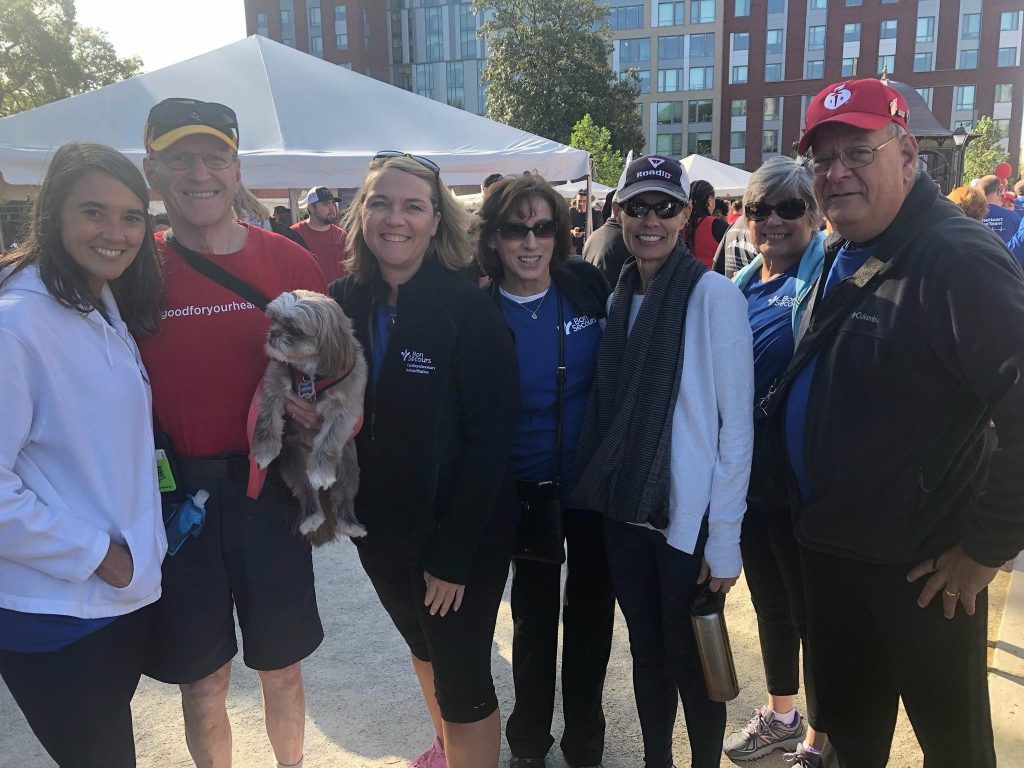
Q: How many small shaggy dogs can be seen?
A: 1